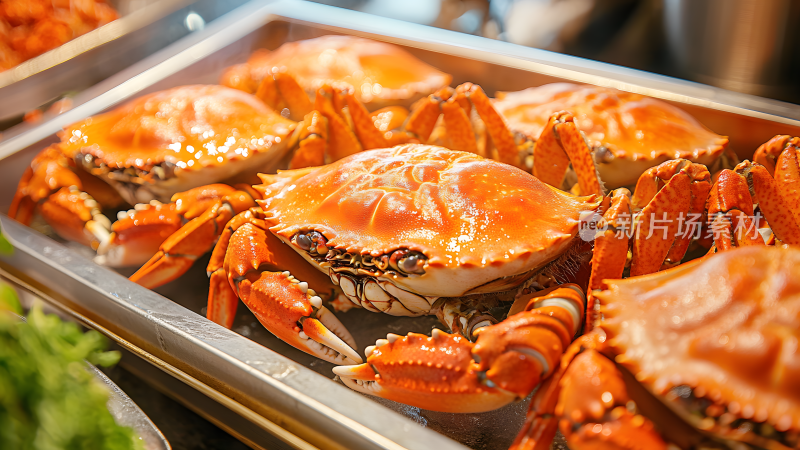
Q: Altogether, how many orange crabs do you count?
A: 5